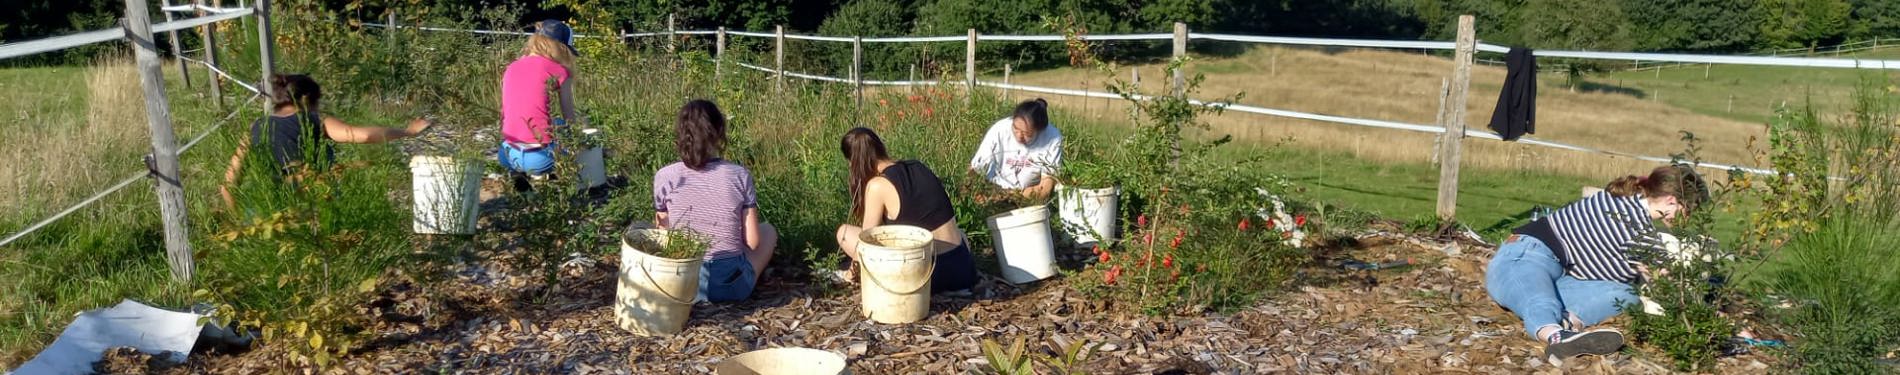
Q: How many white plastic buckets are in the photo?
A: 7